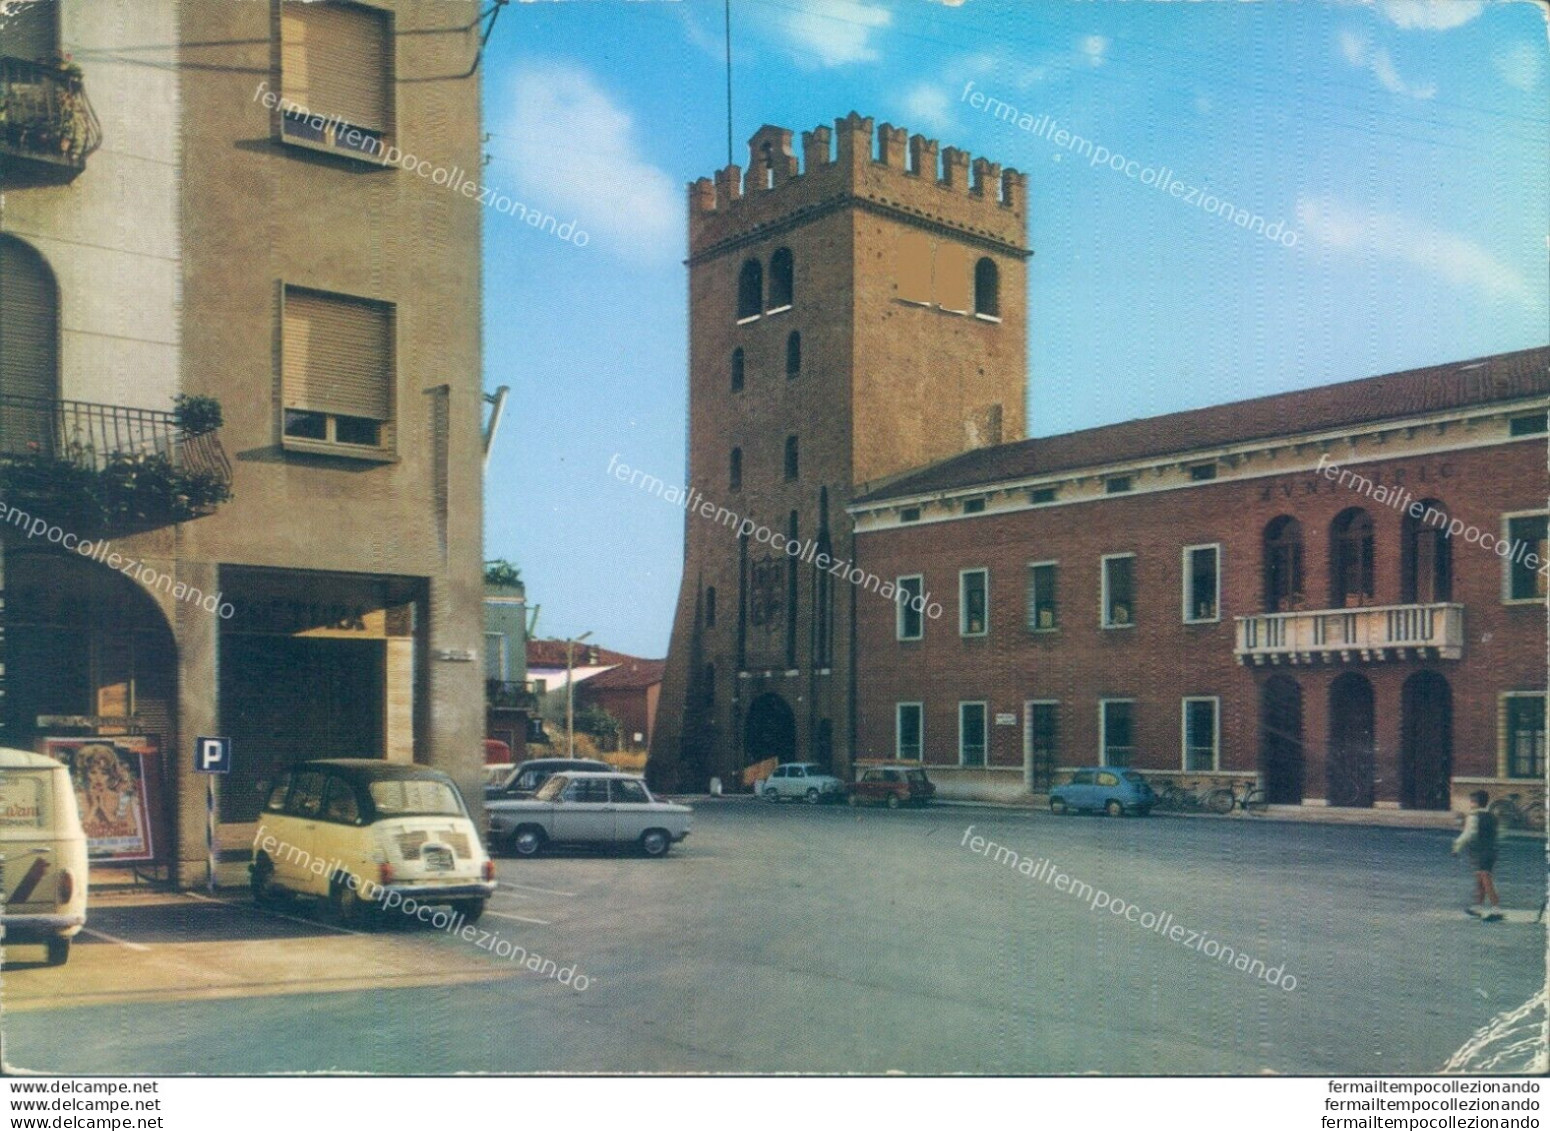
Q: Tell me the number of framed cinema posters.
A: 1